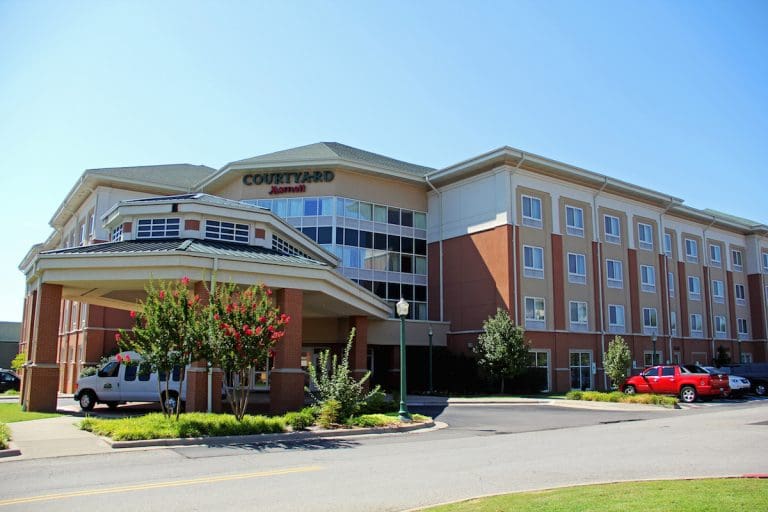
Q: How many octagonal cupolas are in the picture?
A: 1